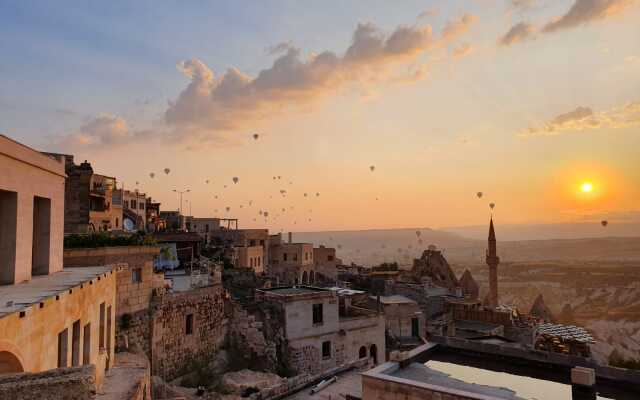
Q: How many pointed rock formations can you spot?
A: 3